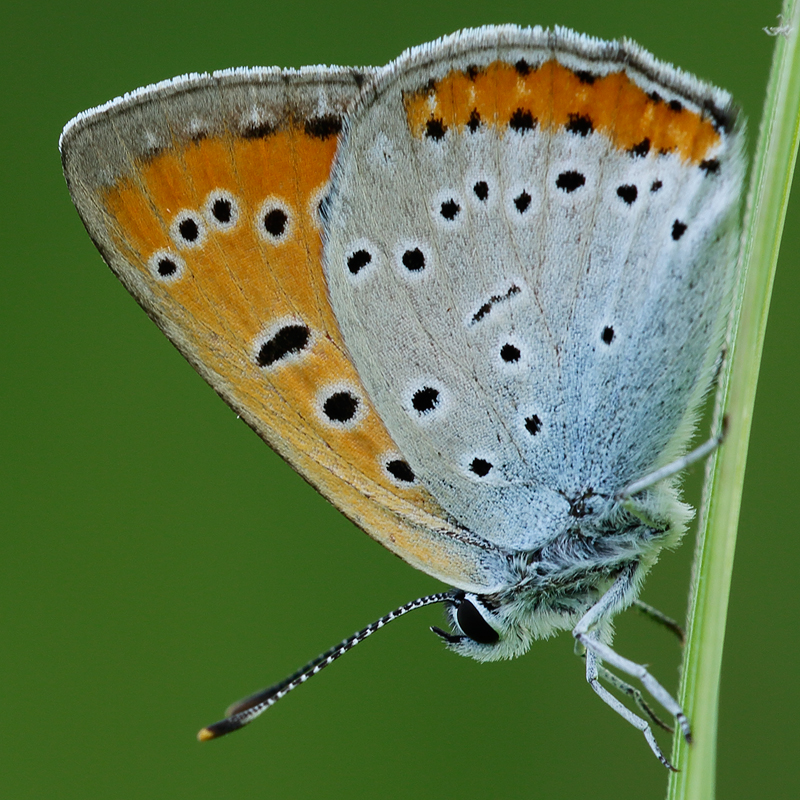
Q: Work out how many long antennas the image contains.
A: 2